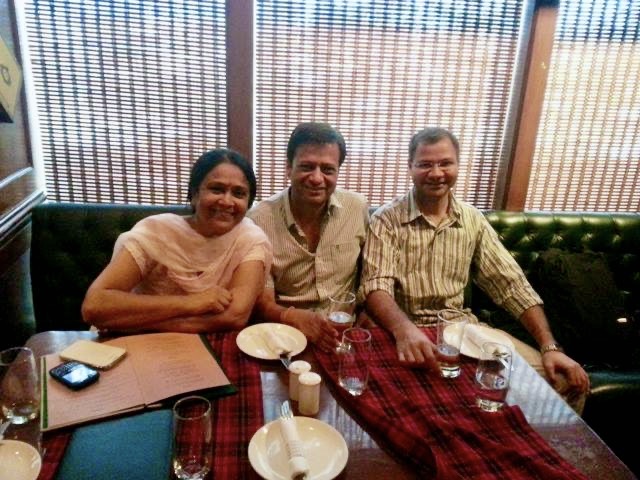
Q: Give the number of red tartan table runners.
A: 2